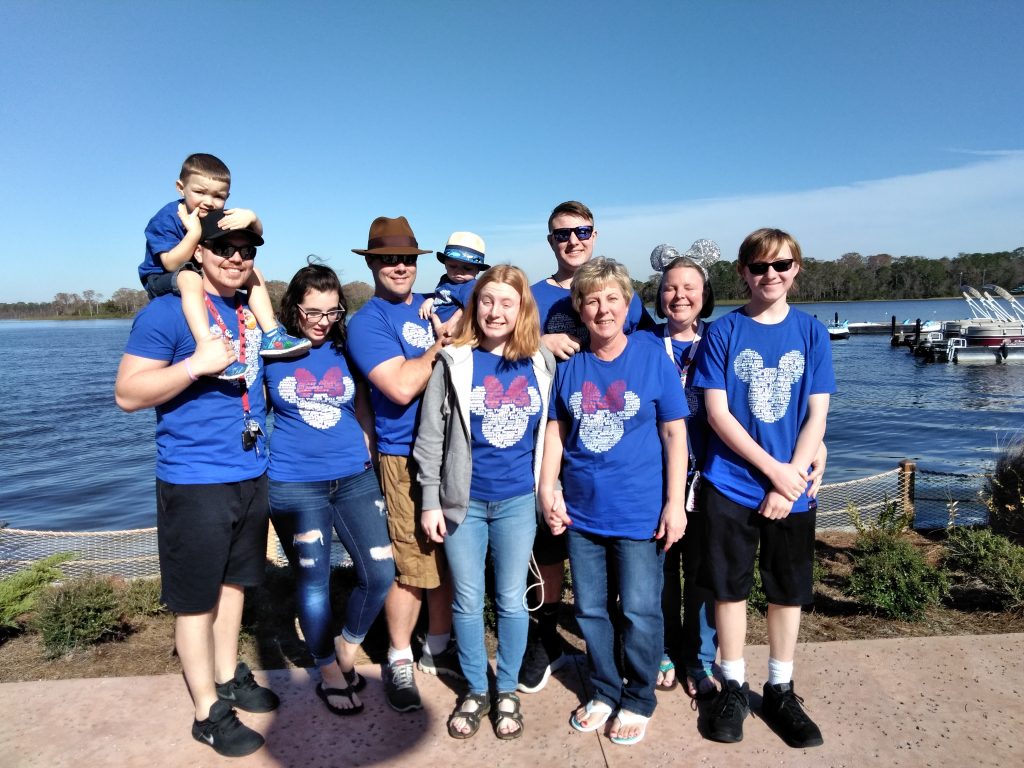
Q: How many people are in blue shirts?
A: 10